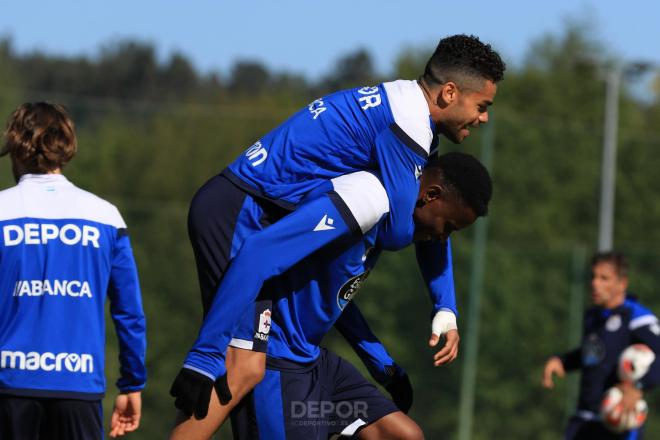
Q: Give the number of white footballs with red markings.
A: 2